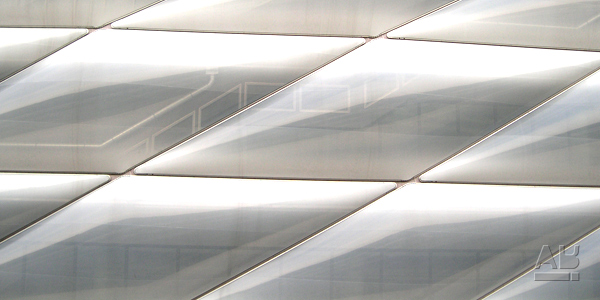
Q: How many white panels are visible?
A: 11